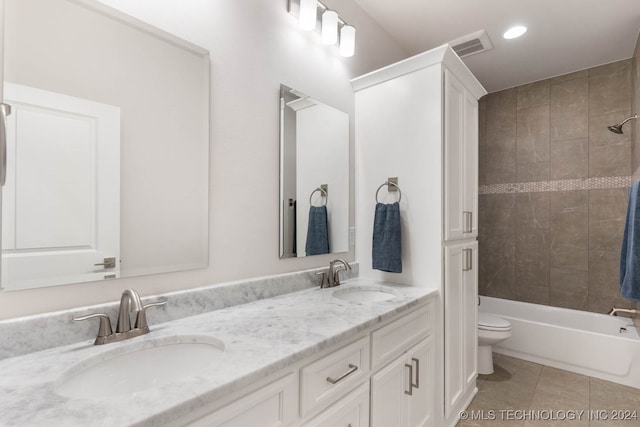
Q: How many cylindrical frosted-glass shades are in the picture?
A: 3